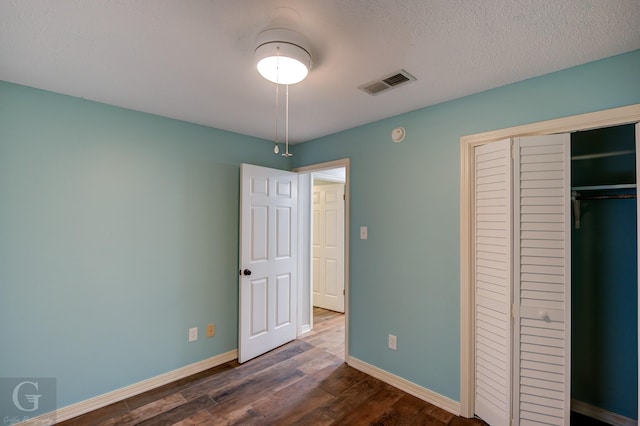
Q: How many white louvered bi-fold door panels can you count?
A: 2